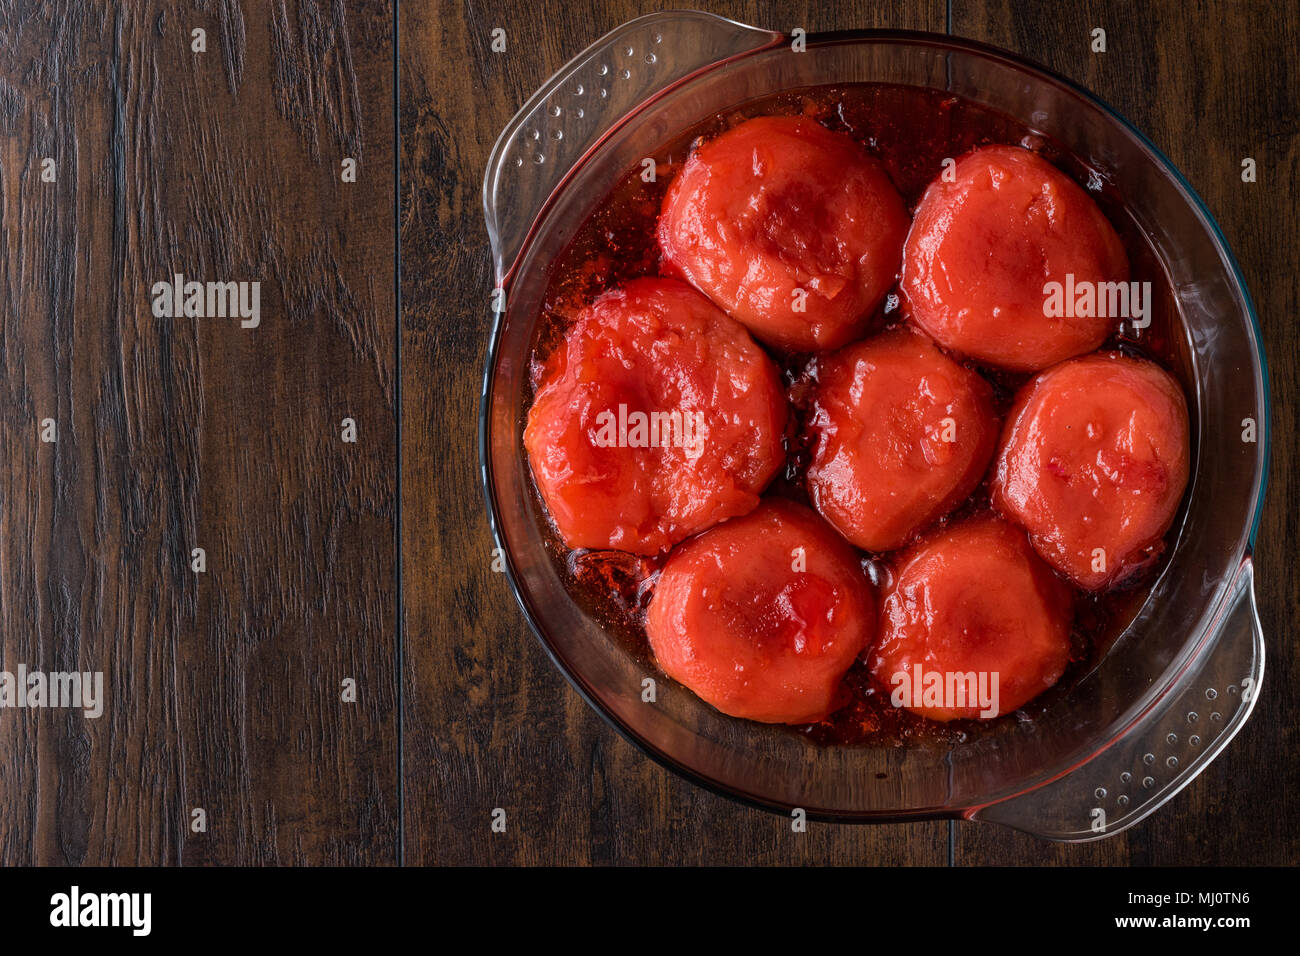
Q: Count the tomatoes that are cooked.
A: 7